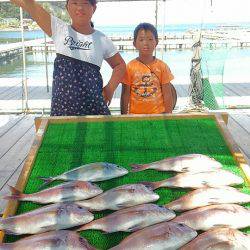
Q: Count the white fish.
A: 12